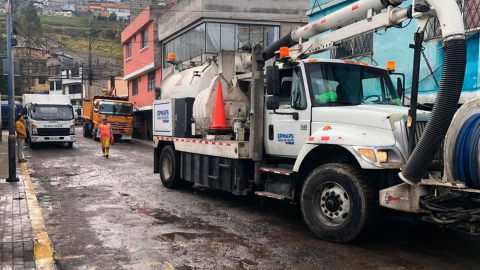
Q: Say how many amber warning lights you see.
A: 3